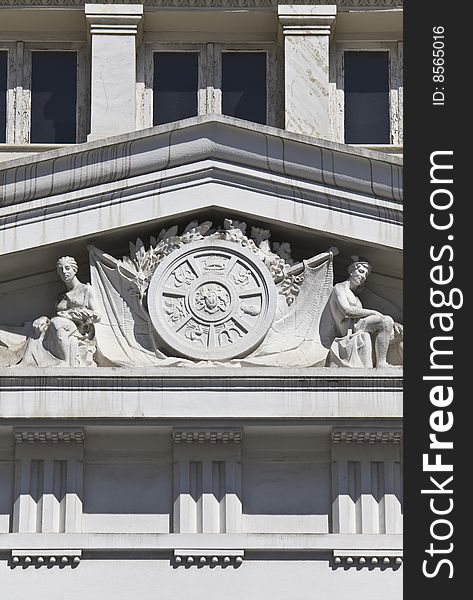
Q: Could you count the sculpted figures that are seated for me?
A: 2